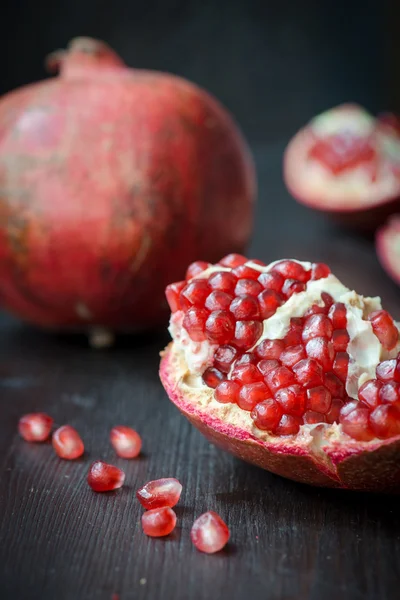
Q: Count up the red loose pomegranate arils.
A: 7